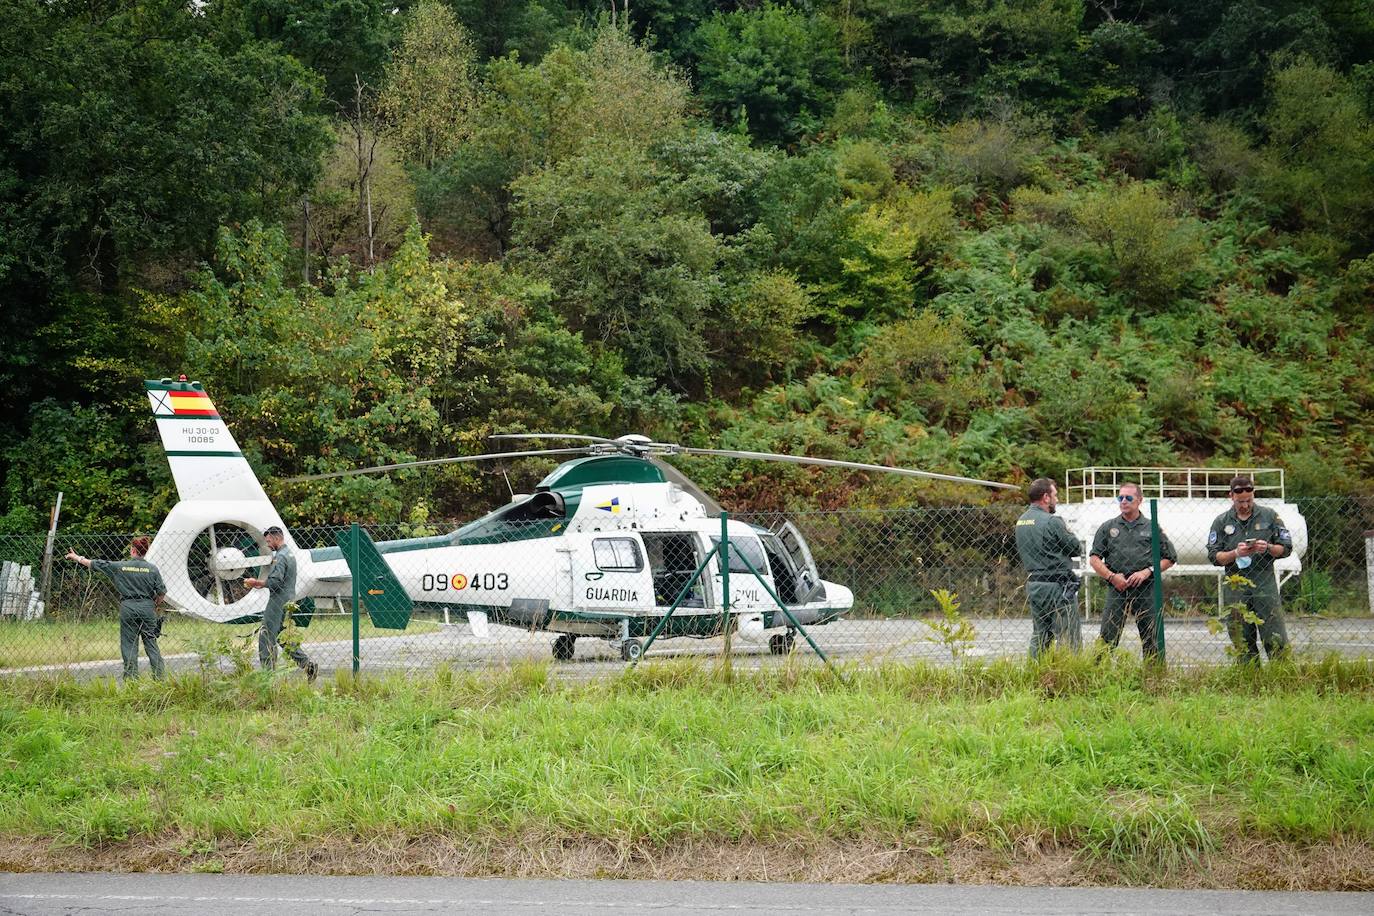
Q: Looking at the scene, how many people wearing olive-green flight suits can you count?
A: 5